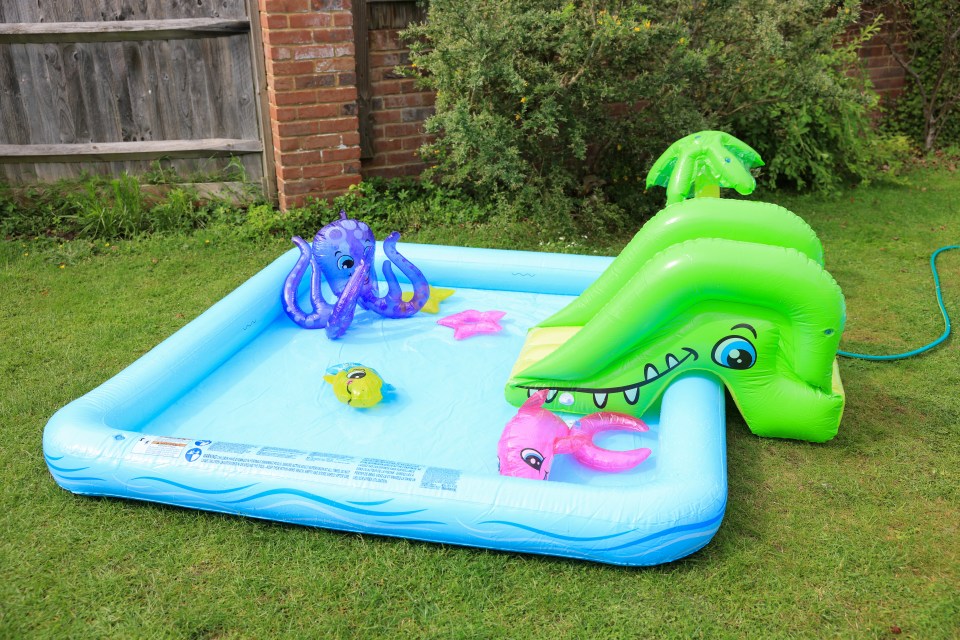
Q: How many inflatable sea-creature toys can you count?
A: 5